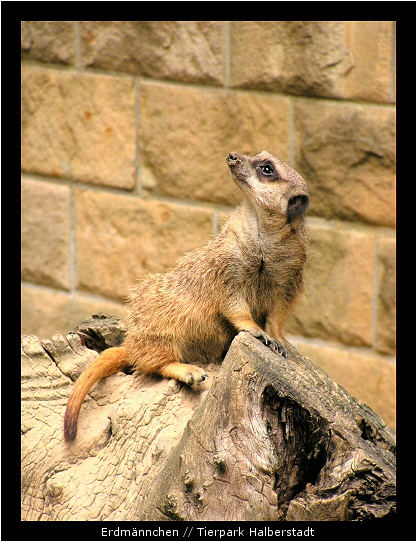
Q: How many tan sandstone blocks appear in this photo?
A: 12